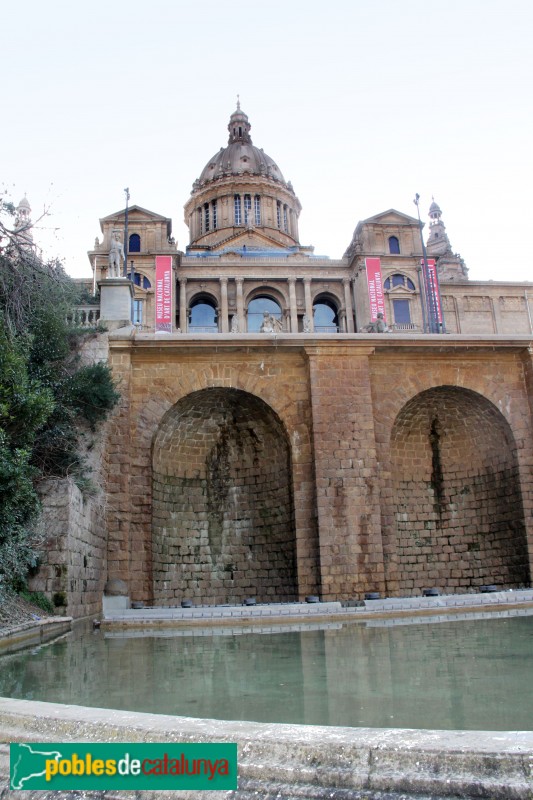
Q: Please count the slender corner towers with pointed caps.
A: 2